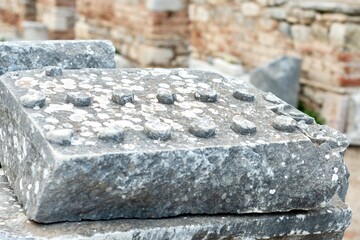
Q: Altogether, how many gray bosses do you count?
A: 13